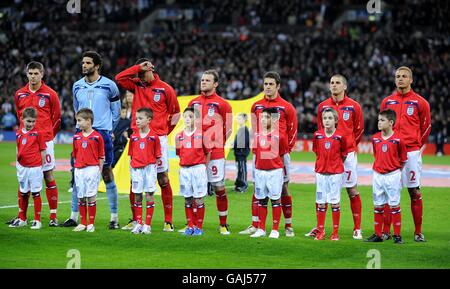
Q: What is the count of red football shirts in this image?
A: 13